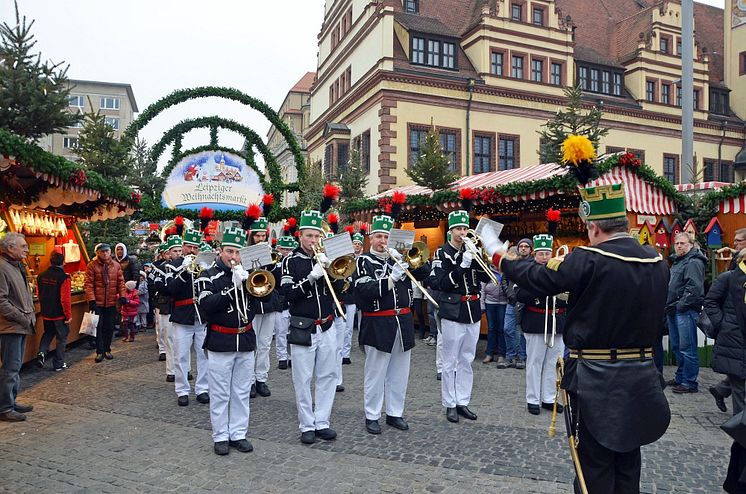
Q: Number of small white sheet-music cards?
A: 5